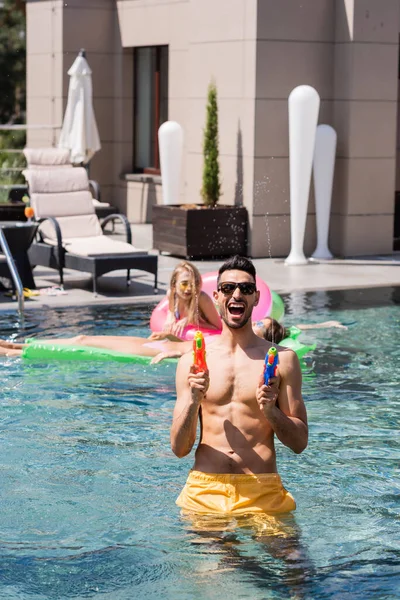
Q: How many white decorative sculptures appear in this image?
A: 3